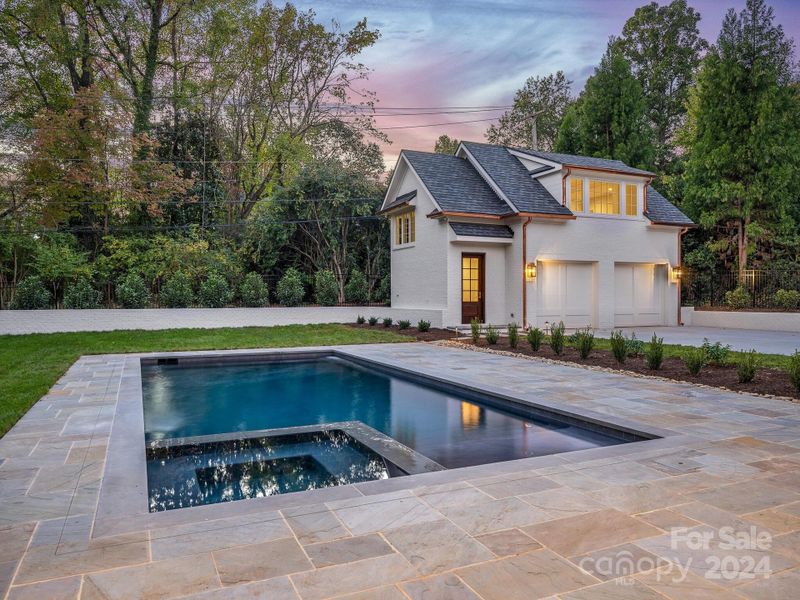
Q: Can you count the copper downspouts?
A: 4